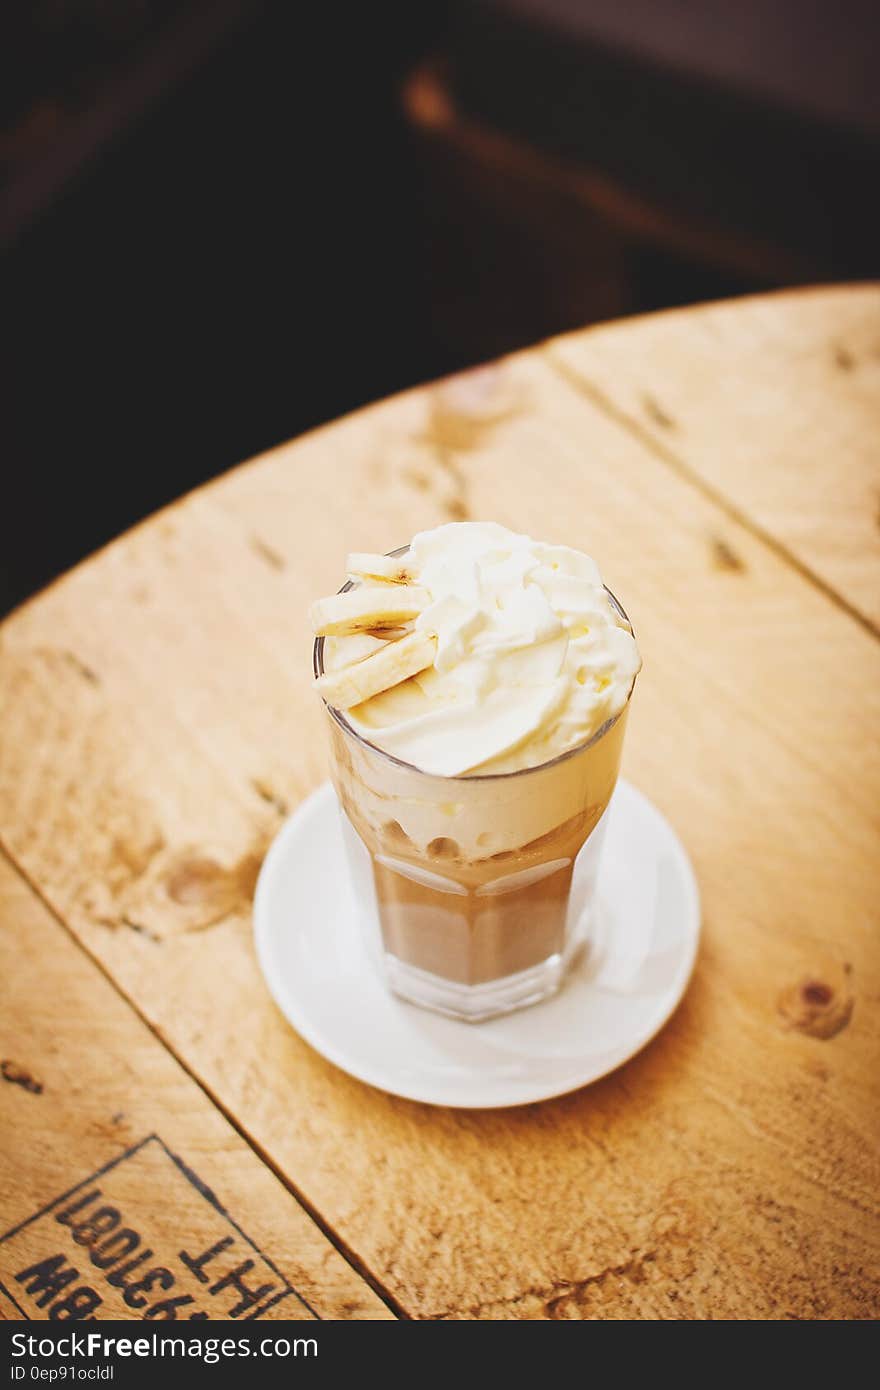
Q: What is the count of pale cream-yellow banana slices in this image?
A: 3